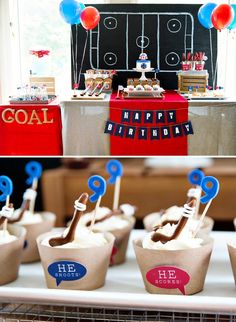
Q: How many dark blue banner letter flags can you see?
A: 13